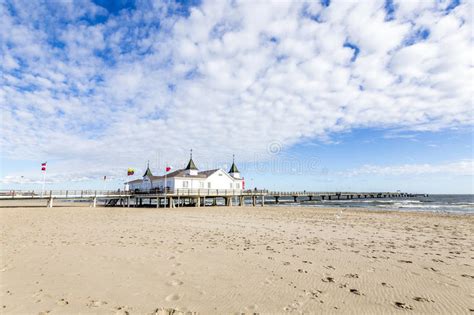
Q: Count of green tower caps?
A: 3